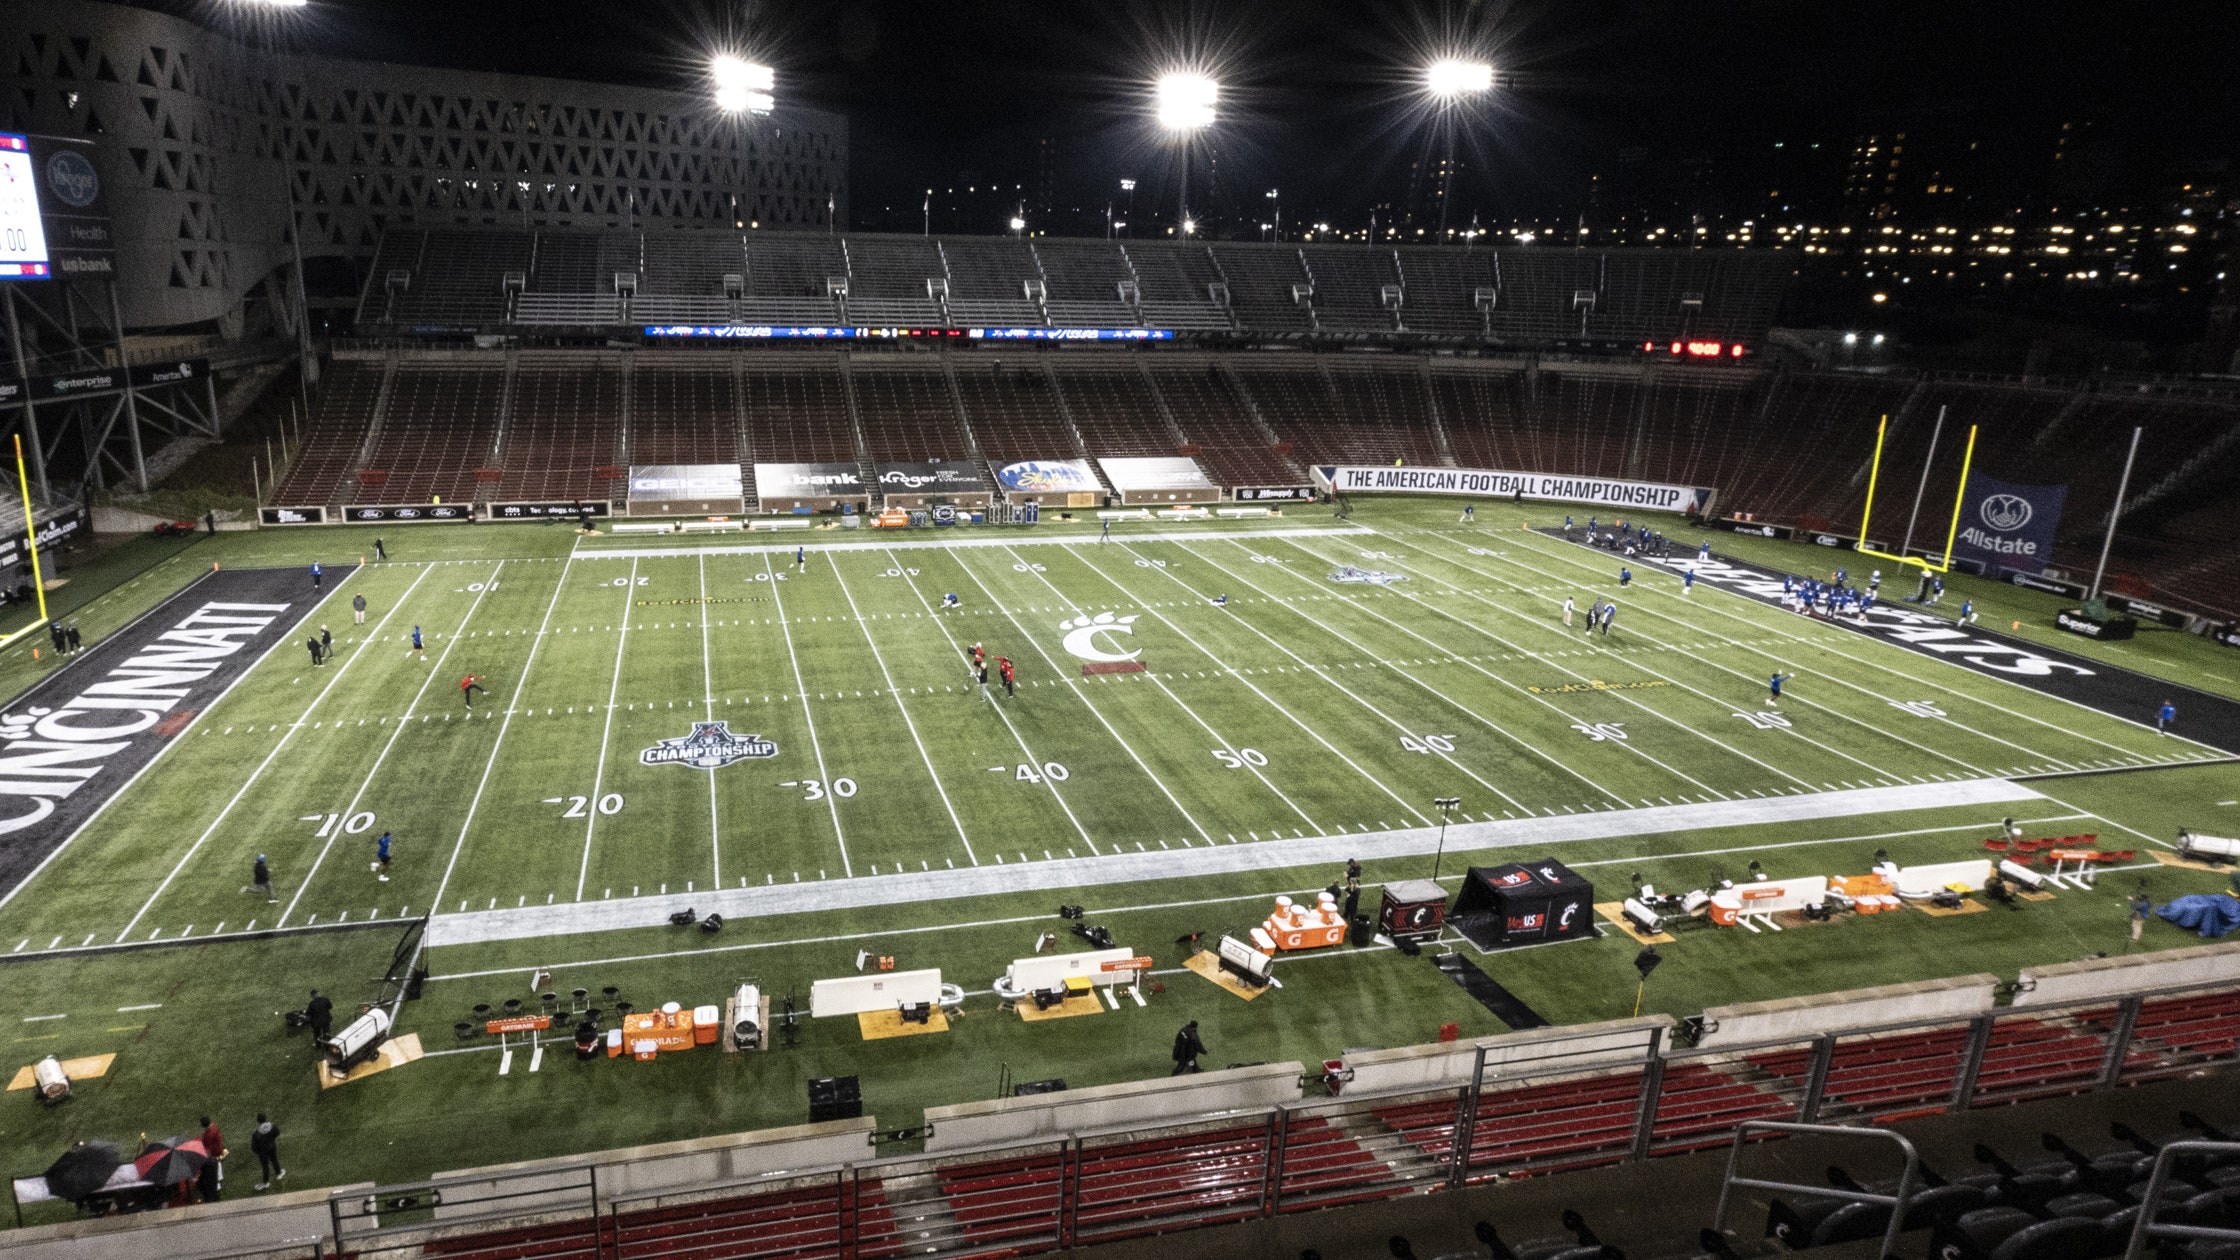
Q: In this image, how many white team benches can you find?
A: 10